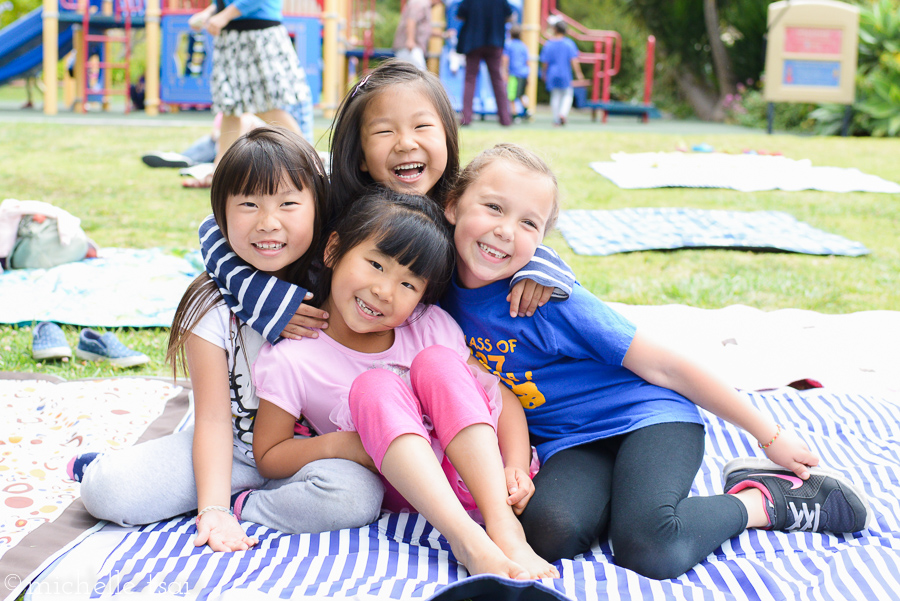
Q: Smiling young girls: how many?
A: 4